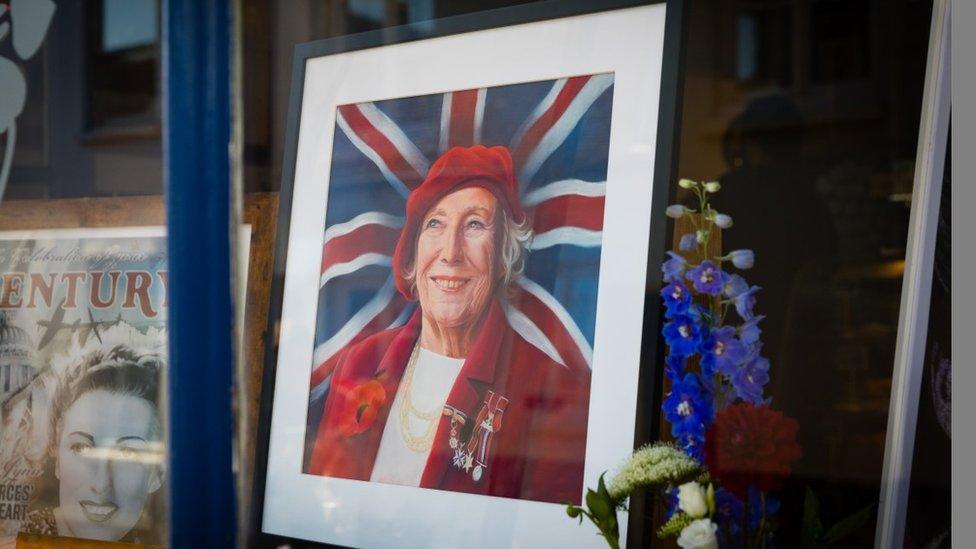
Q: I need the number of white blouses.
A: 1